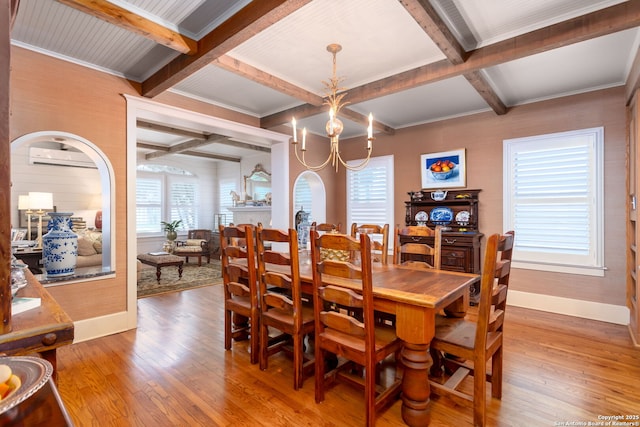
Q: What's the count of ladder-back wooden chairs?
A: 8